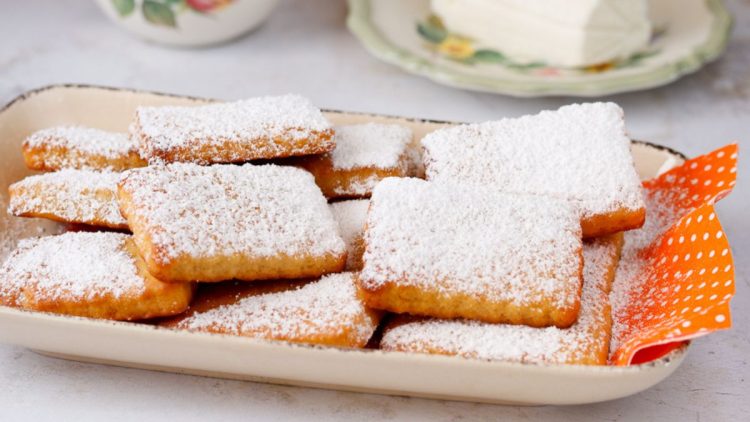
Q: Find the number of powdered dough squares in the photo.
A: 11